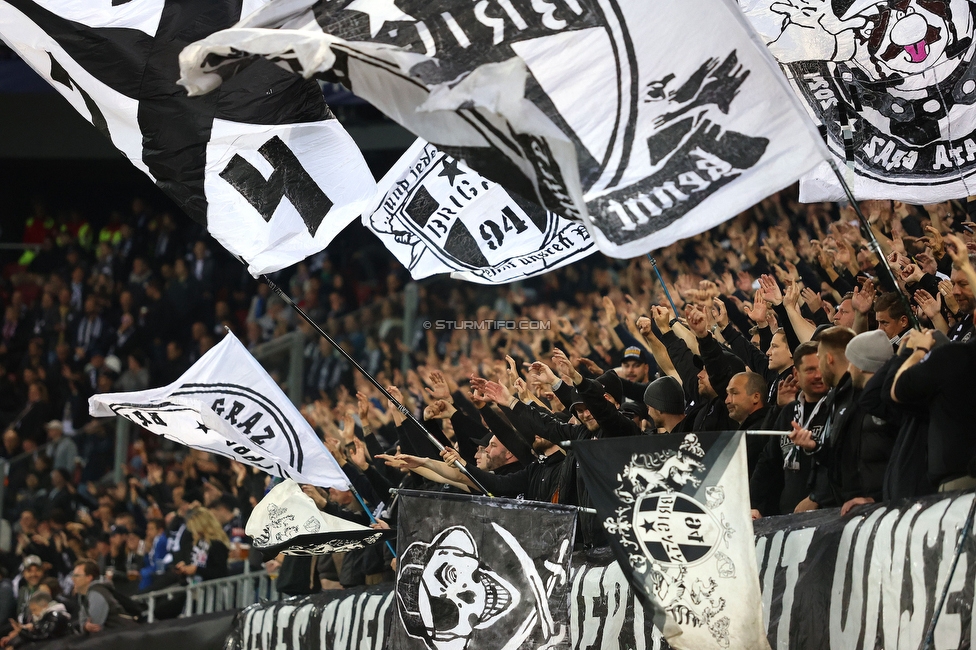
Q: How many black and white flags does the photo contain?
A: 8